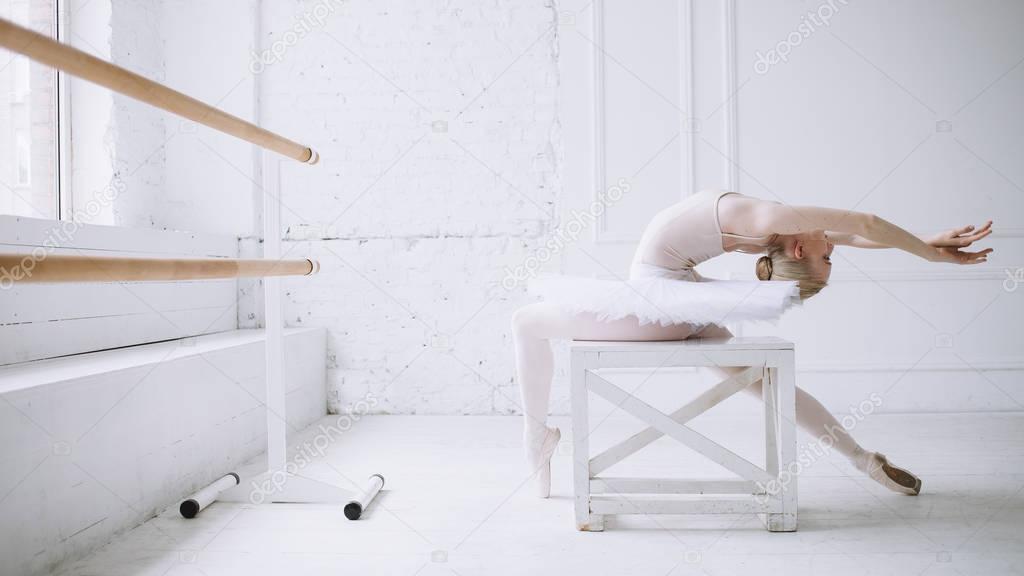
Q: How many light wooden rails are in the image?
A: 2